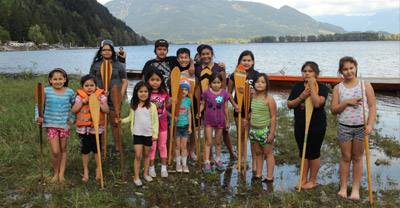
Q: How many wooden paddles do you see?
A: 13